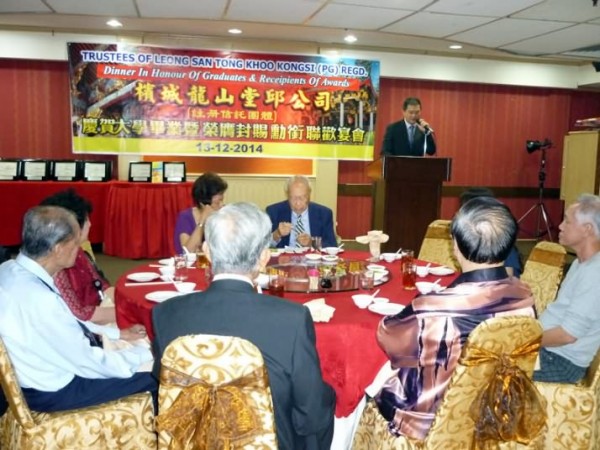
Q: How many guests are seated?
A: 8